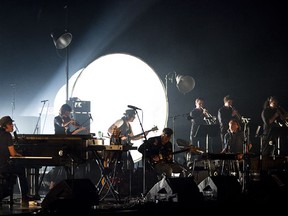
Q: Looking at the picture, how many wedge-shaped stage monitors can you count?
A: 3